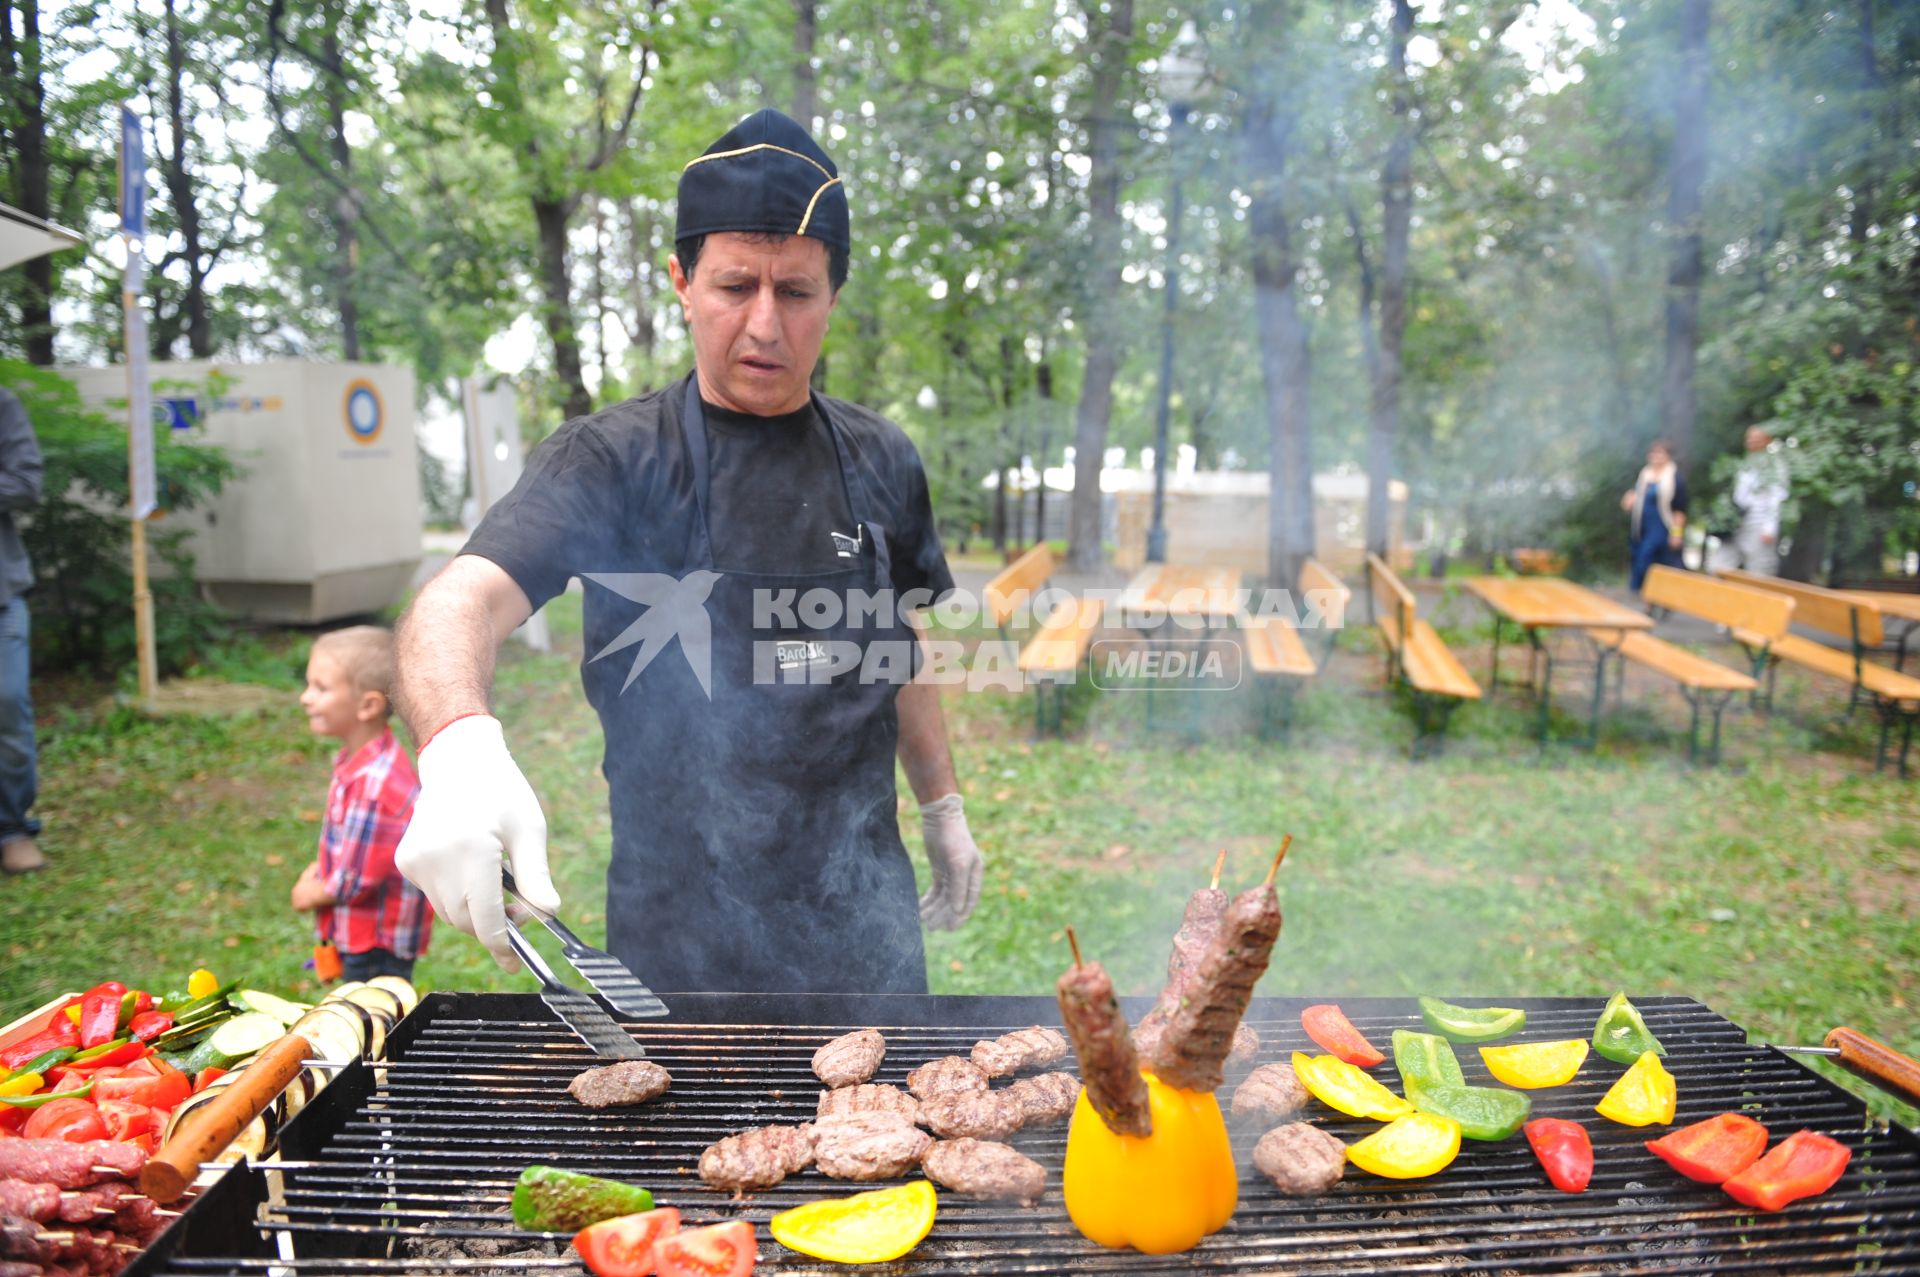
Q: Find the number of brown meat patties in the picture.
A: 13